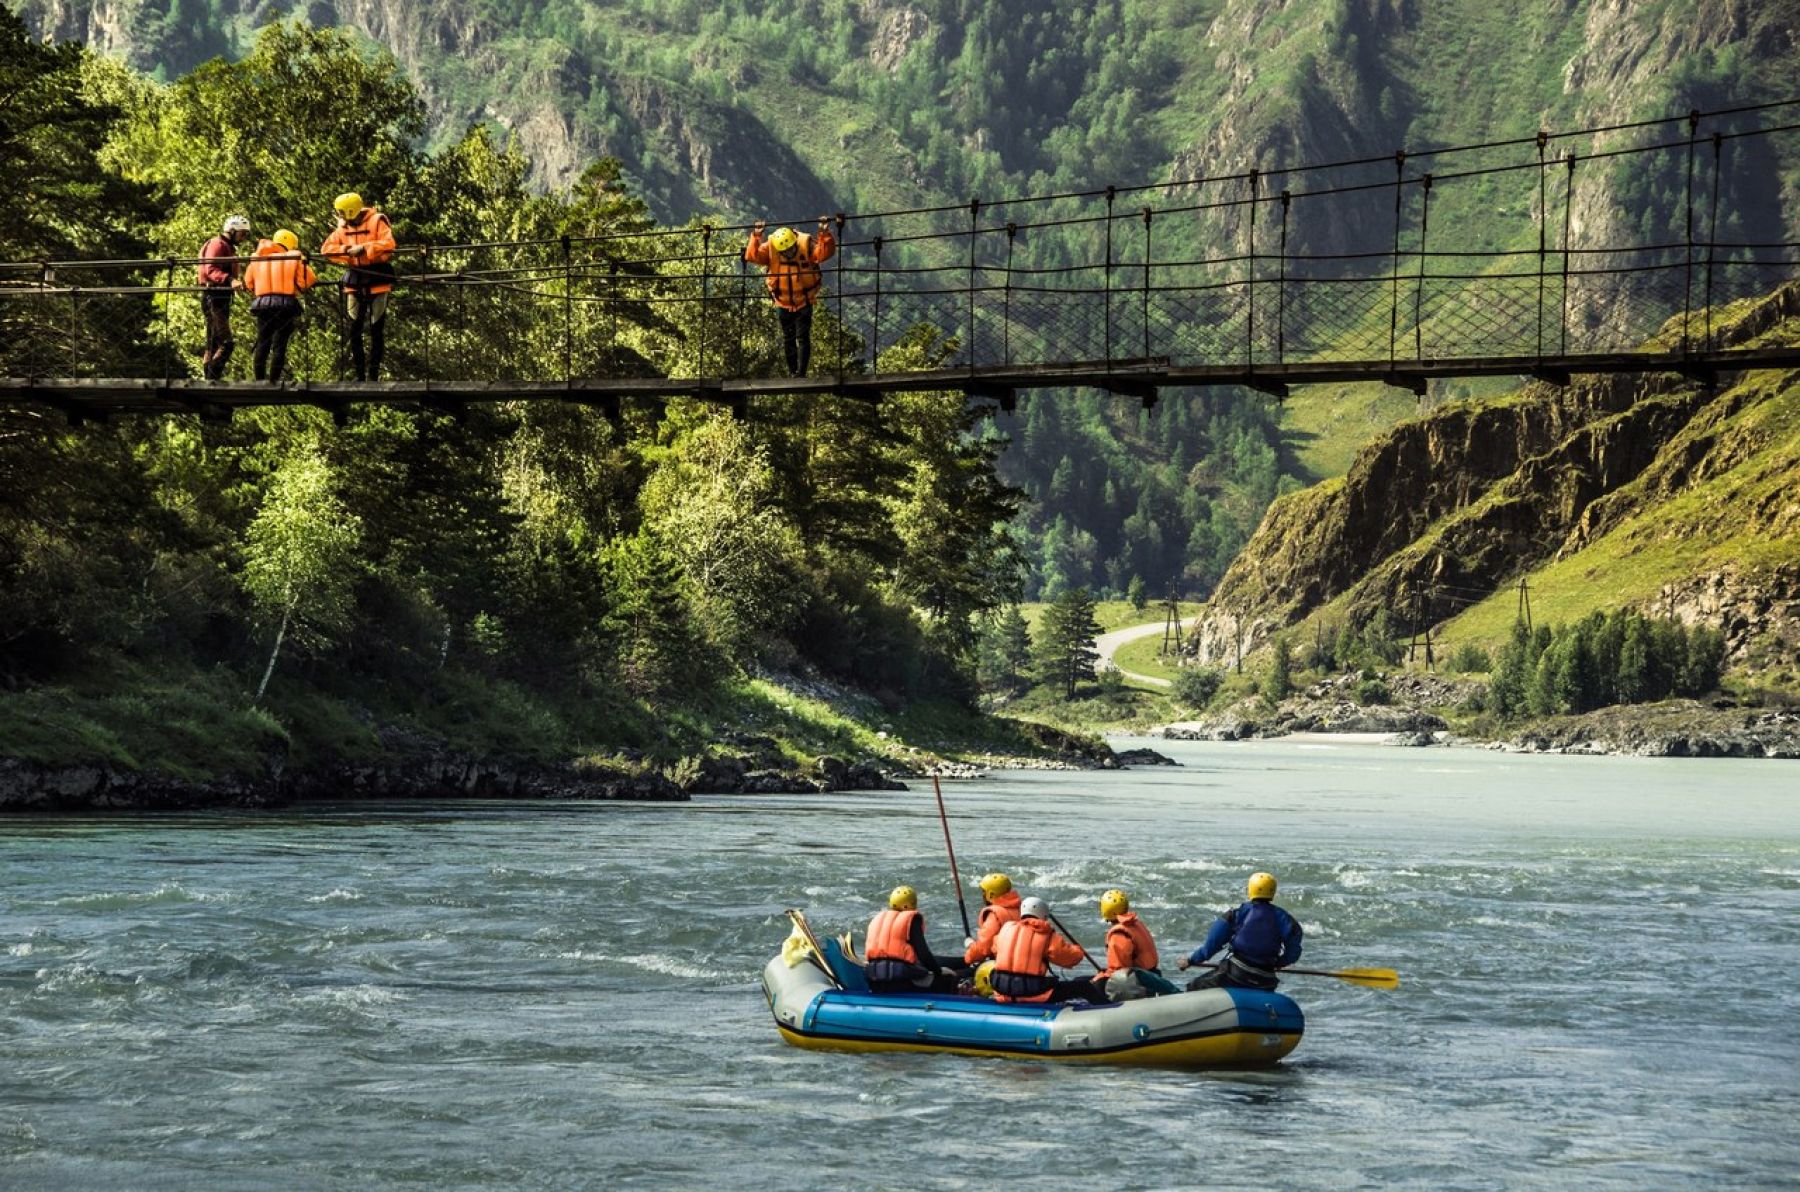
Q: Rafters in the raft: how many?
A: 5